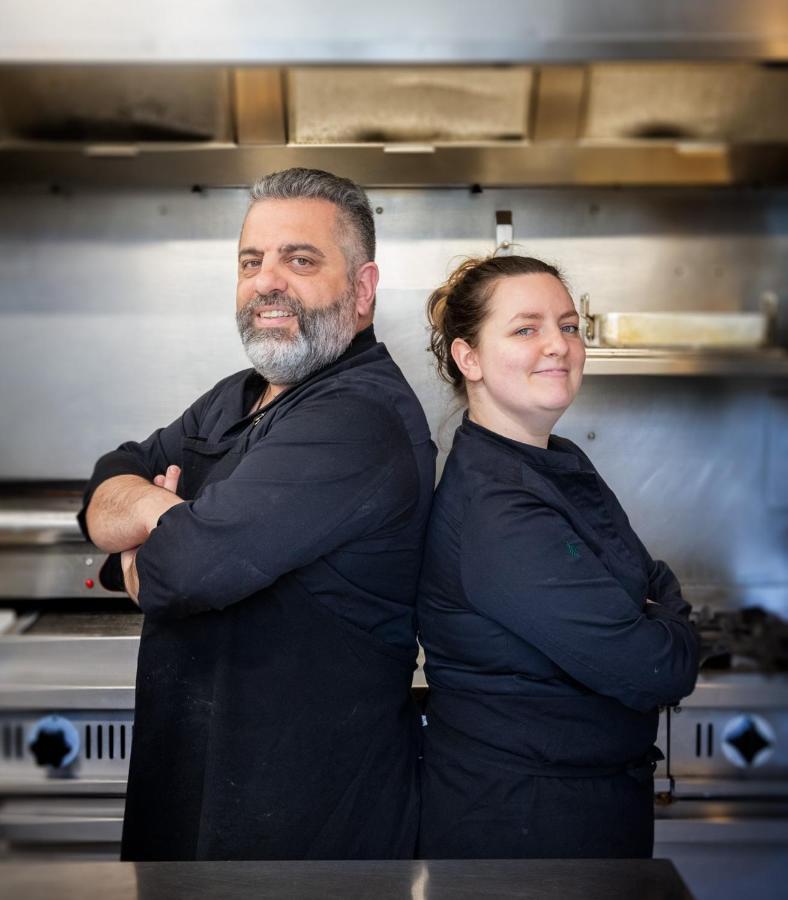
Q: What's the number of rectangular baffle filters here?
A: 3